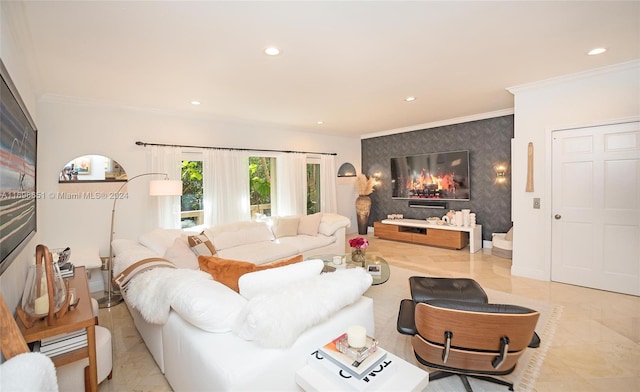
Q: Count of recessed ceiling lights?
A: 5